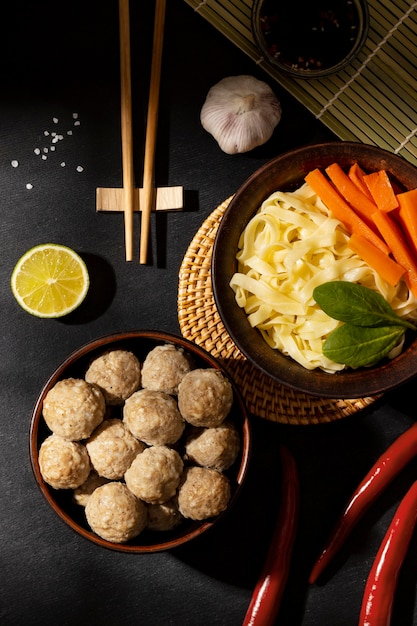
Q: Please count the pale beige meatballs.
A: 13